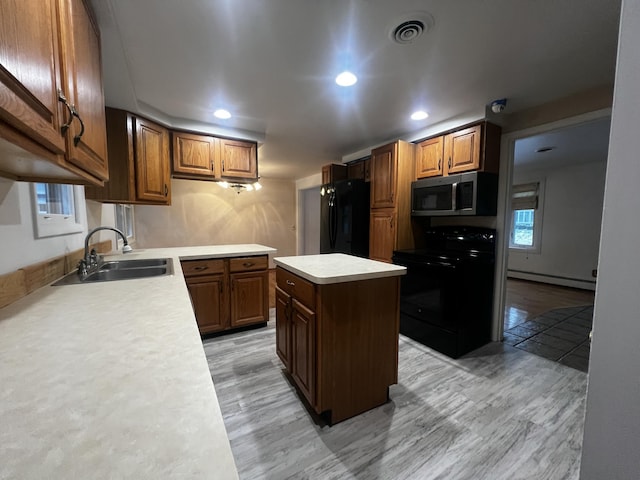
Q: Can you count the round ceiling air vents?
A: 1